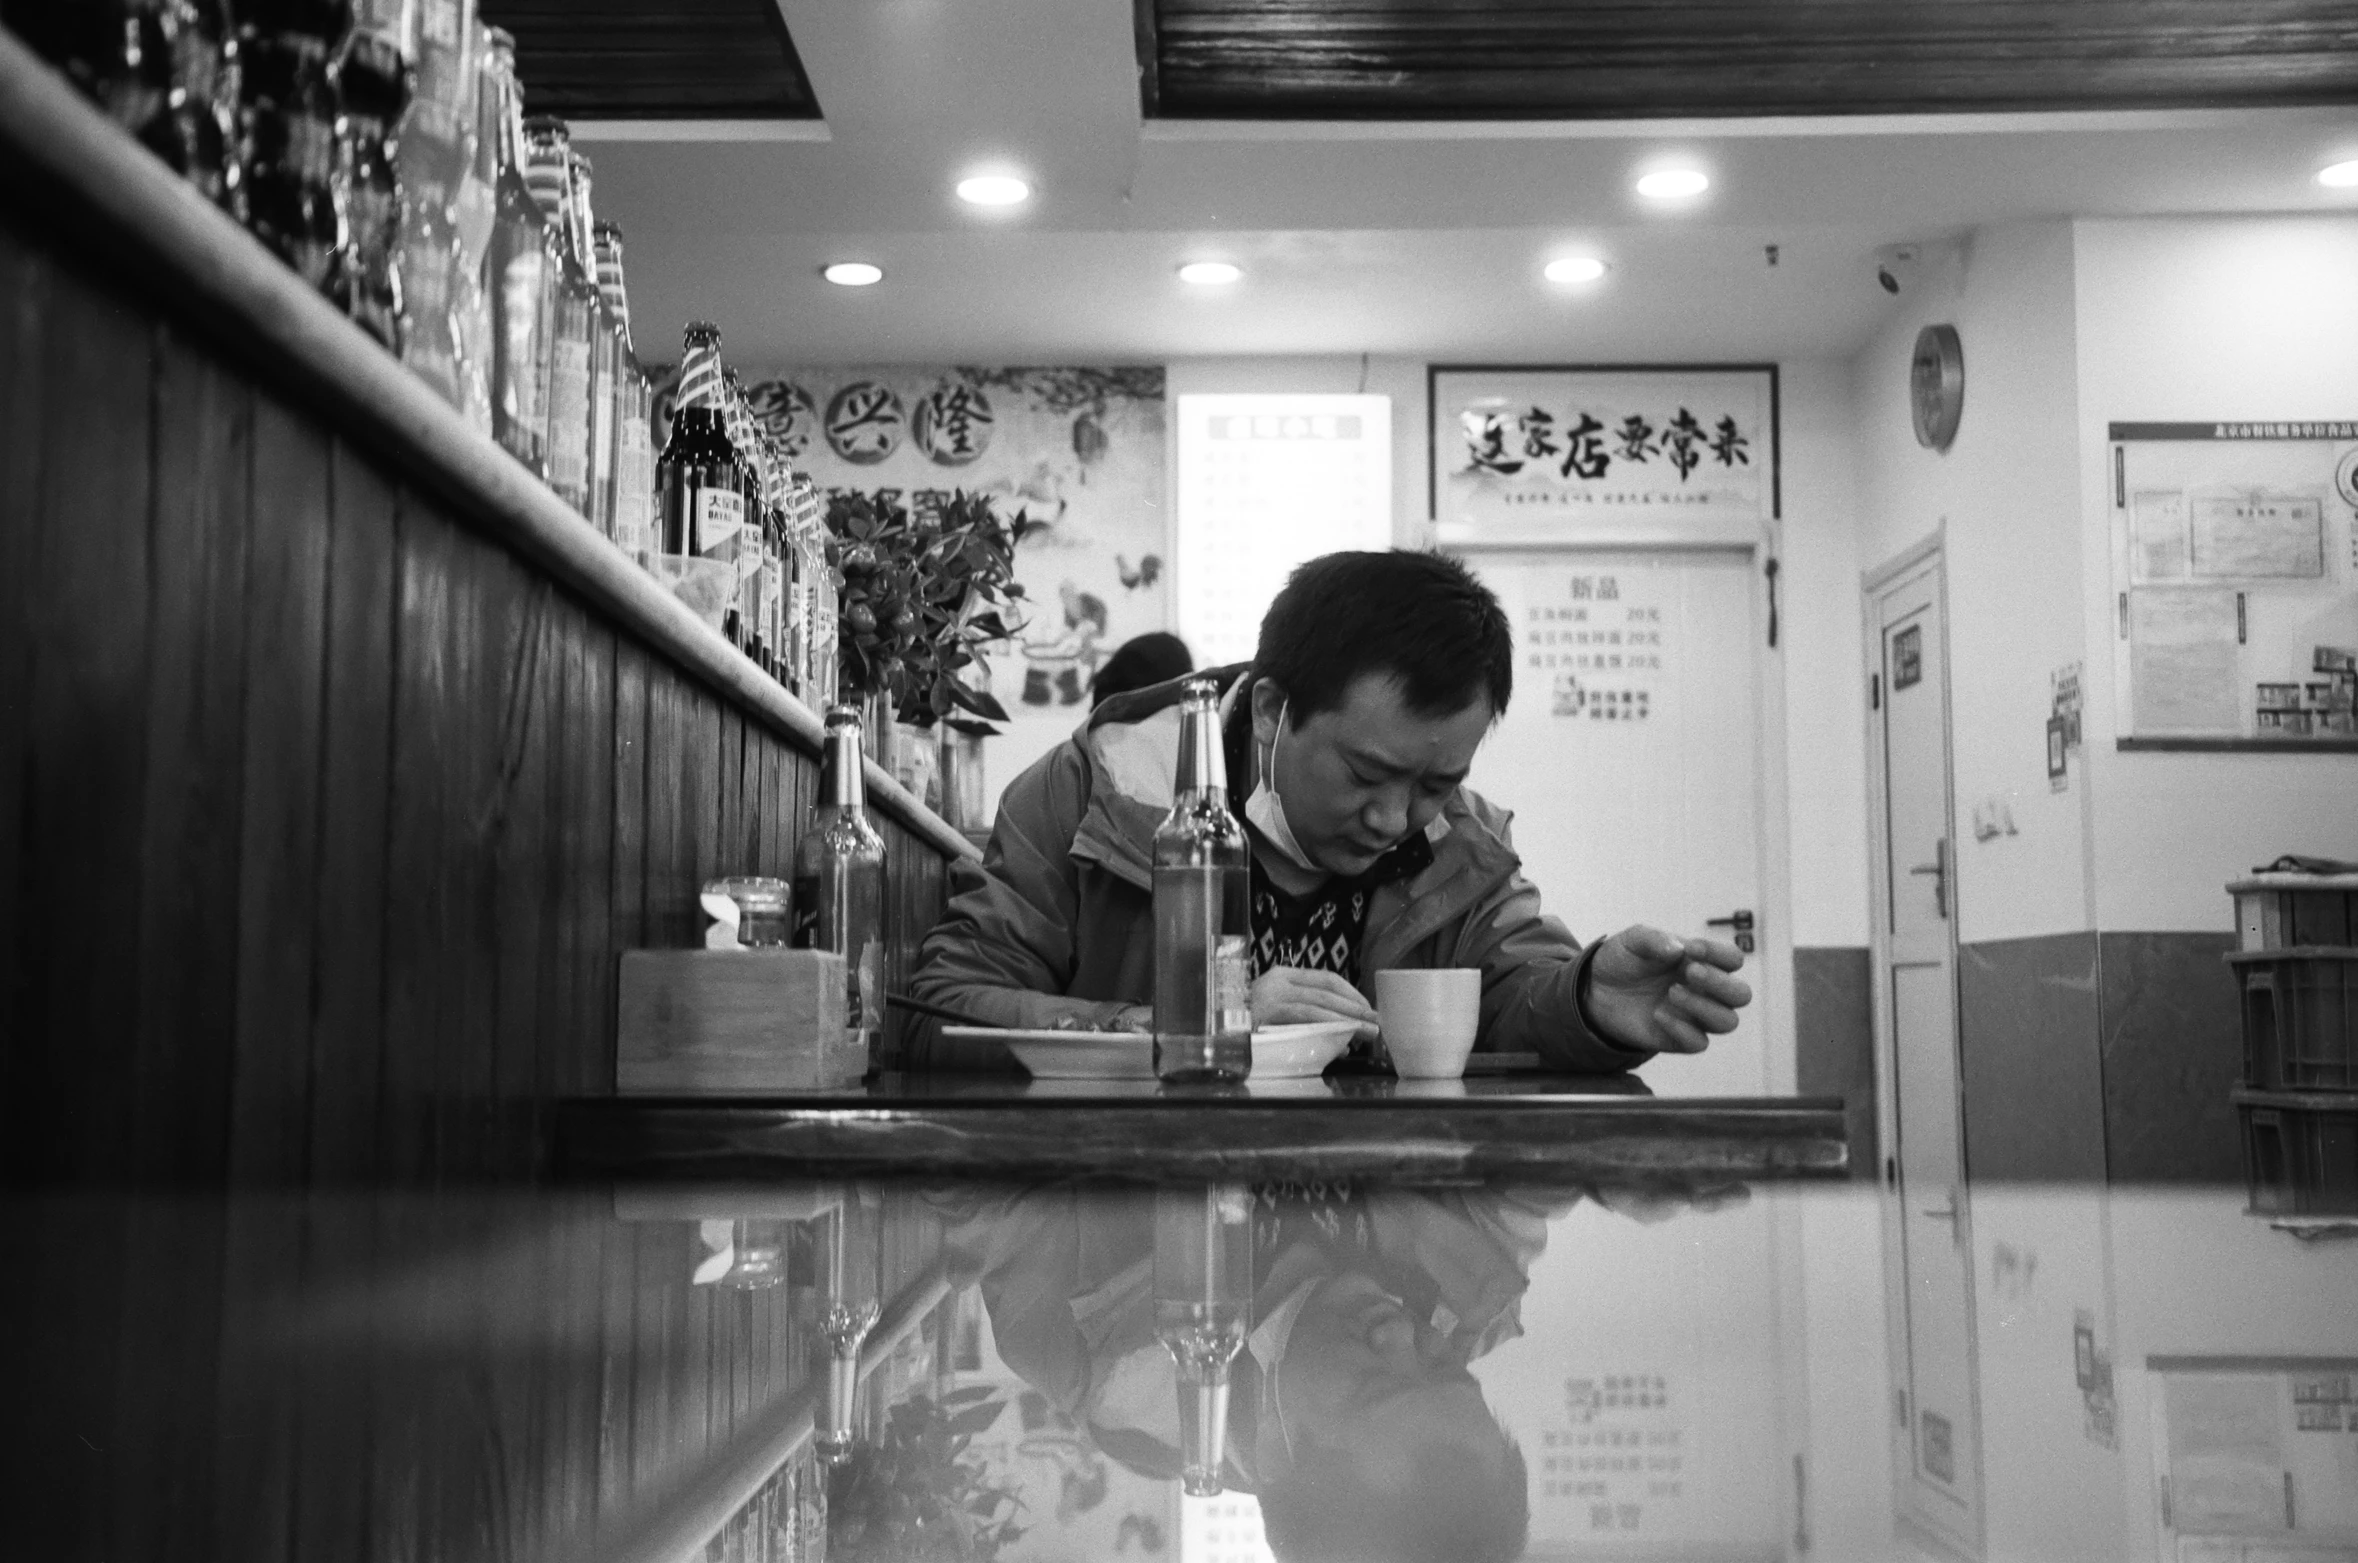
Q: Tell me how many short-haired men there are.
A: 1